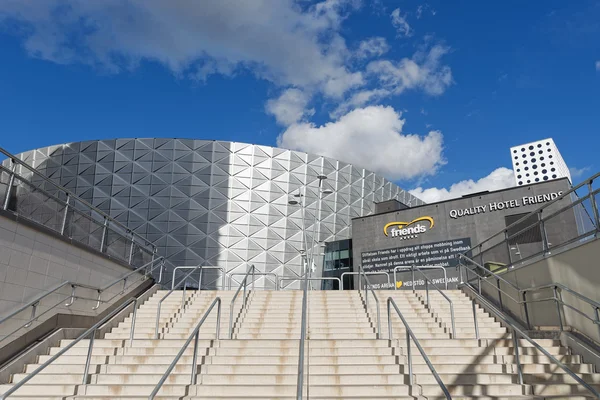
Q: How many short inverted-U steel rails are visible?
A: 5